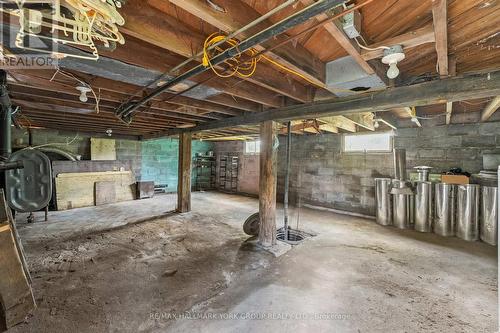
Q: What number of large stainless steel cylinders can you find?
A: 6